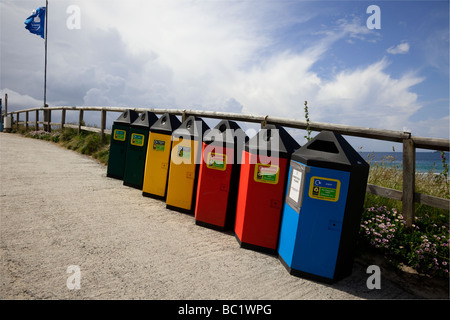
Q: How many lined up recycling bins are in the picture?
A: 7